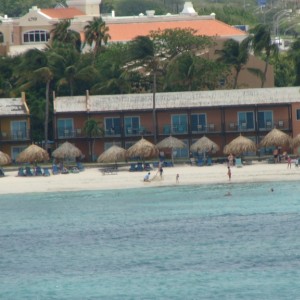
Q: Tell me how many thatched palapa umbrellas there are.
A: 10